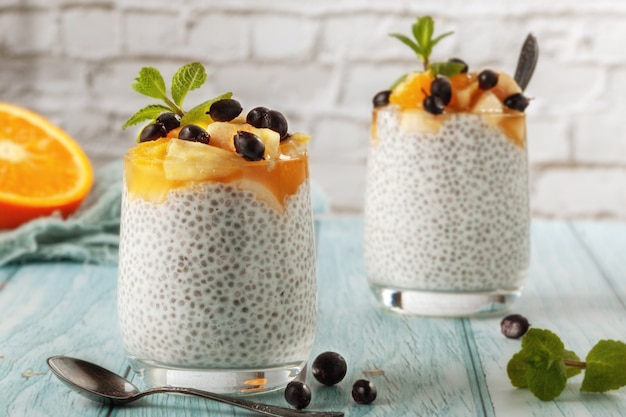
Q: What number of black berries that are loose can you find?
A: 4